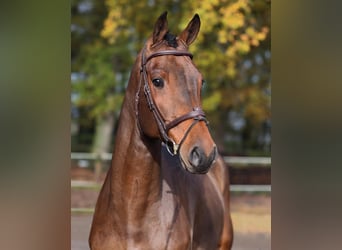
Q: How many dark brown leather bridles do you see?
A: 1